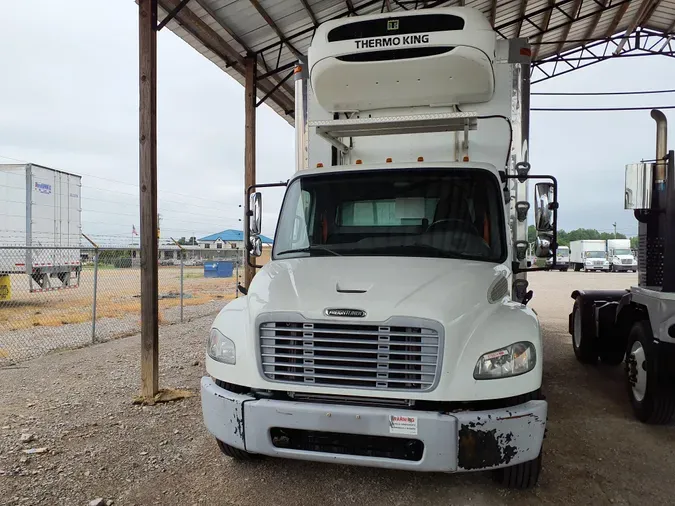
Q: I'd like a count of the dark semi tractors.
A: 1